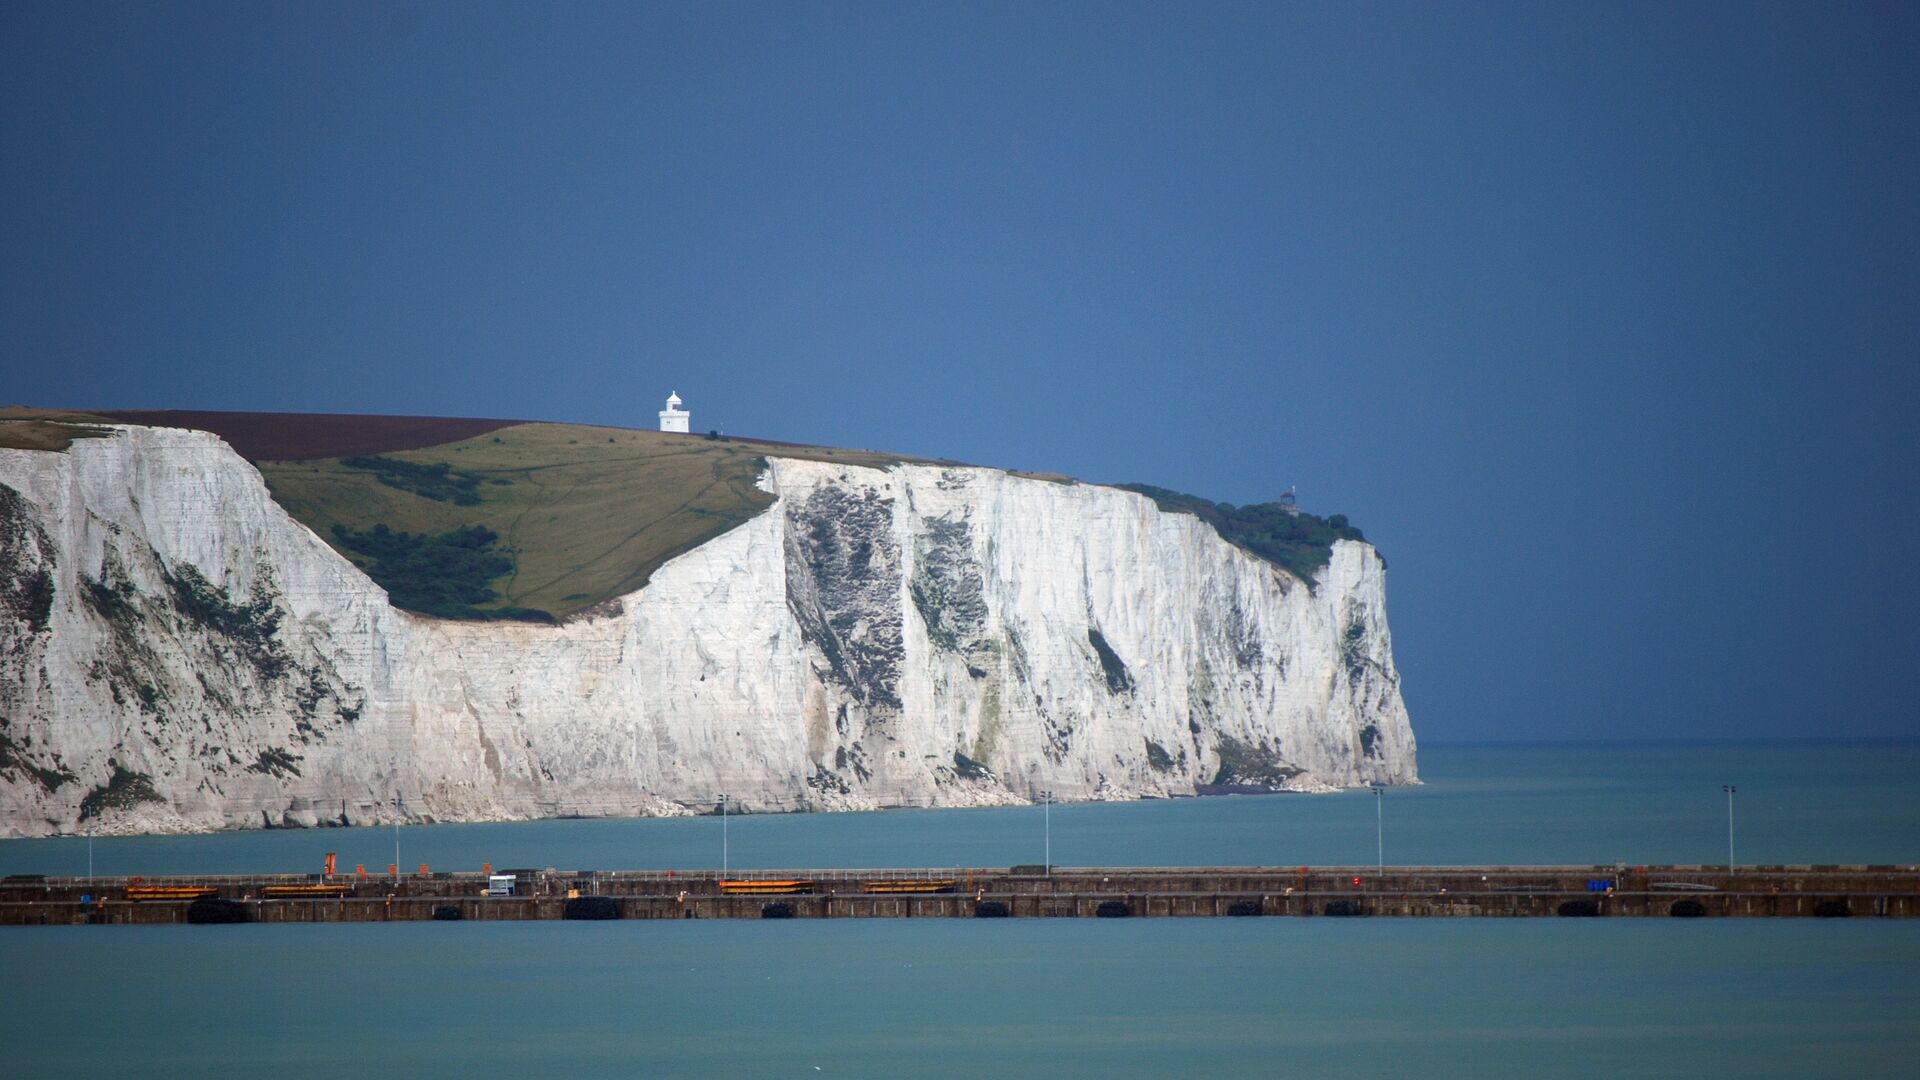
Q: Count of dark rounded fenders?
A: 11